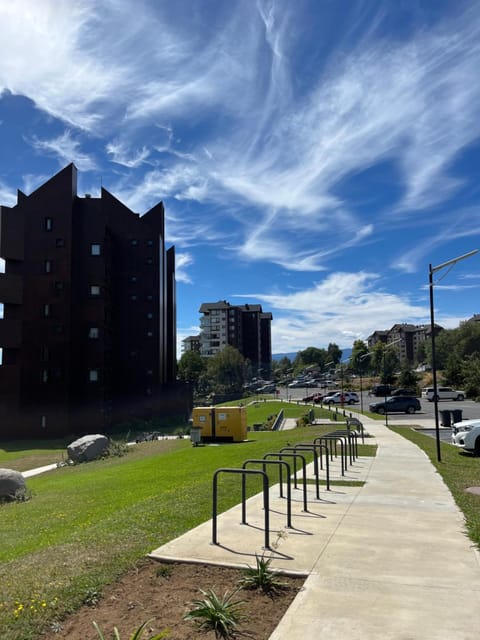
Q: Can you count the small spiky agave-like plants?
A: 3